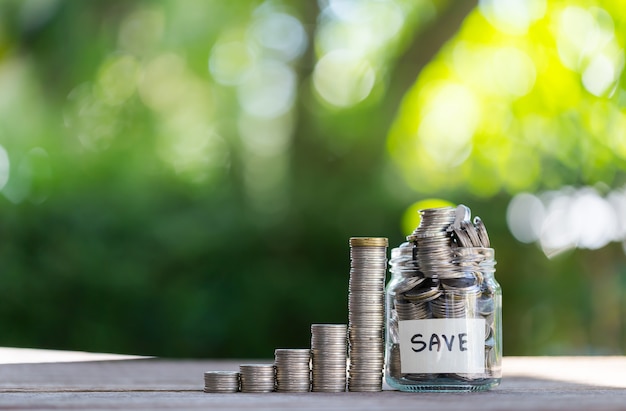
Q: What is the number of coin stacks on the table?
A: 5